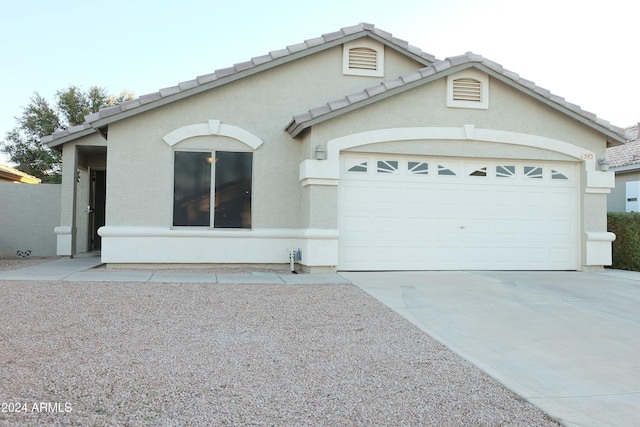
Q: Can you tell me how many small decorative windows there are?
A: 8